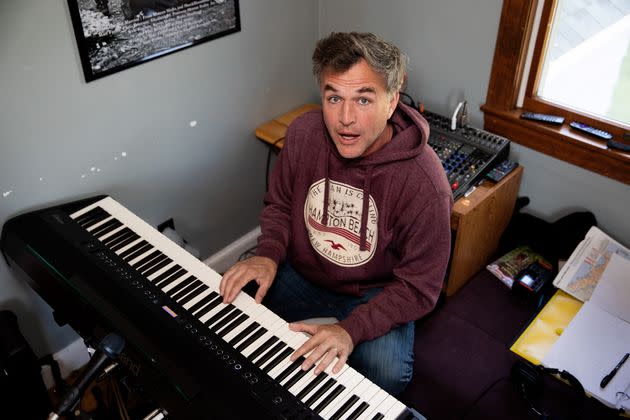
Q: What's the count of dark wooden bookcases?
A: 0